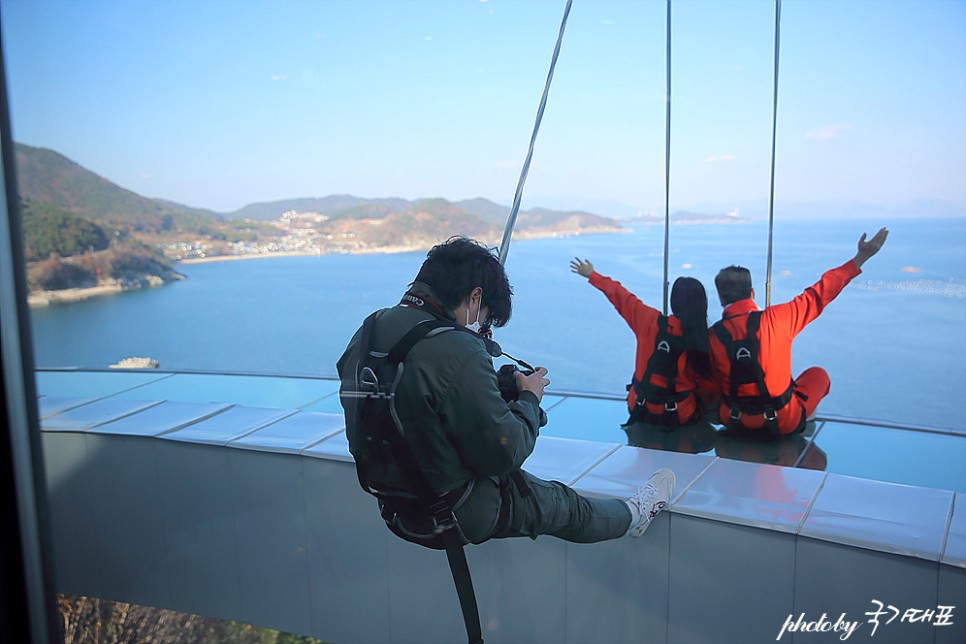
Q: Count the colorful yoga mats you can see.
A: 0